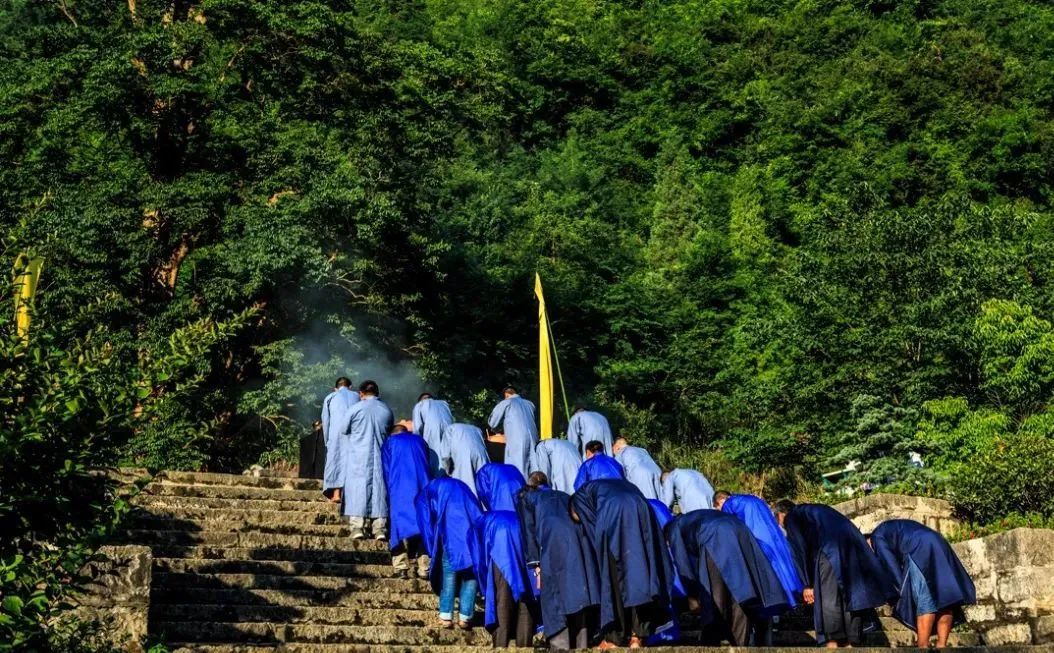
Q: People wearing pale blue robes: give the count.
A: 9